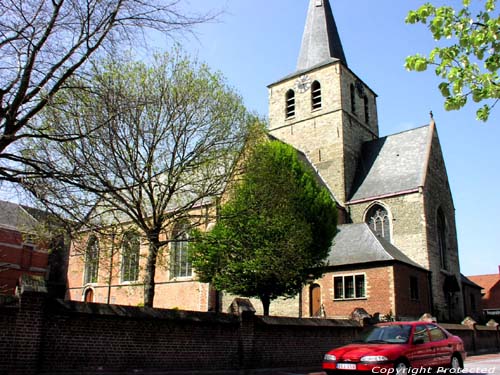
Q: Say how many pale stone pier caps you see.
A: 6